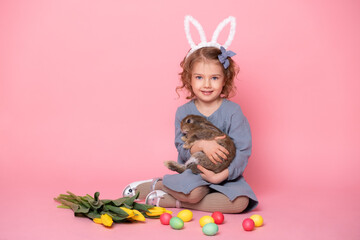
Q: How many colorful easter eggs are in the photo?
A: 8